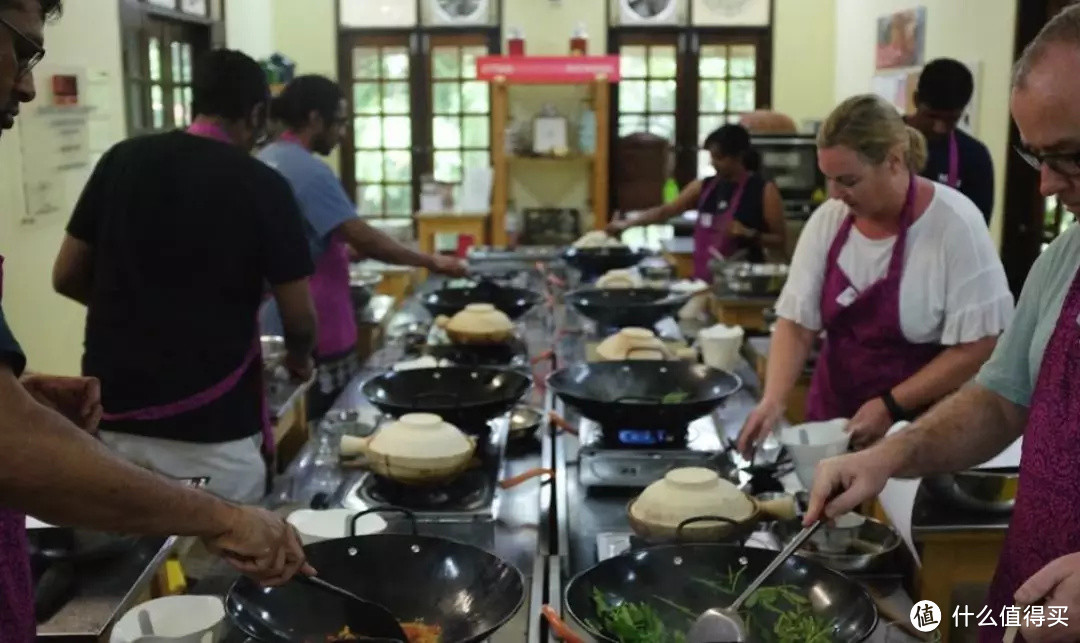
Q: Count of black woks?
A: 7